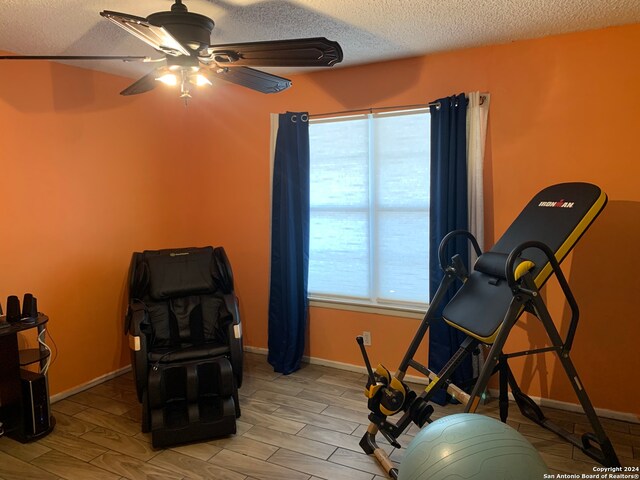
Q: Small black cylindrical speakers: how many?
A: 2